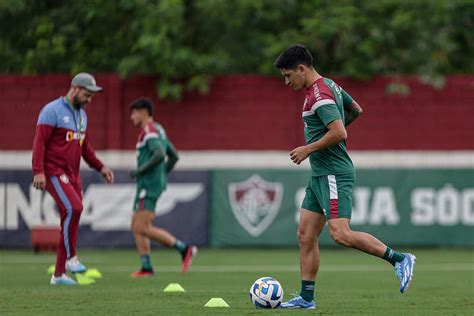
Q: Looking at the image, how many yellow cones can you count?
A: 5